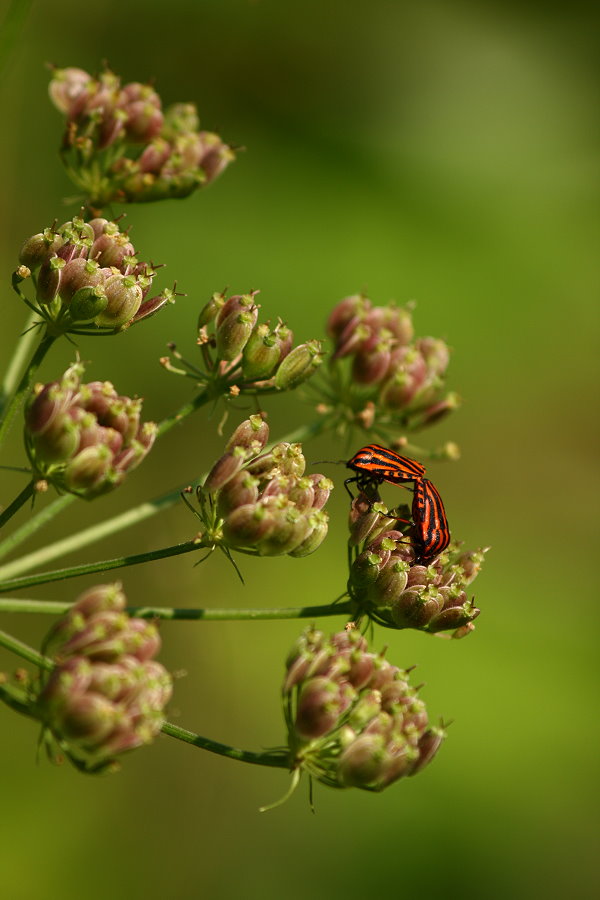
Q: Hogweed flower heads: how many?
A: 9